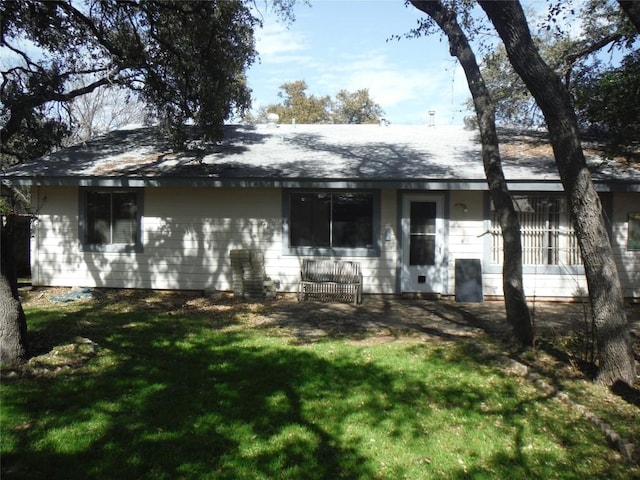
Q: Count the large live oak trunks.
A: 3